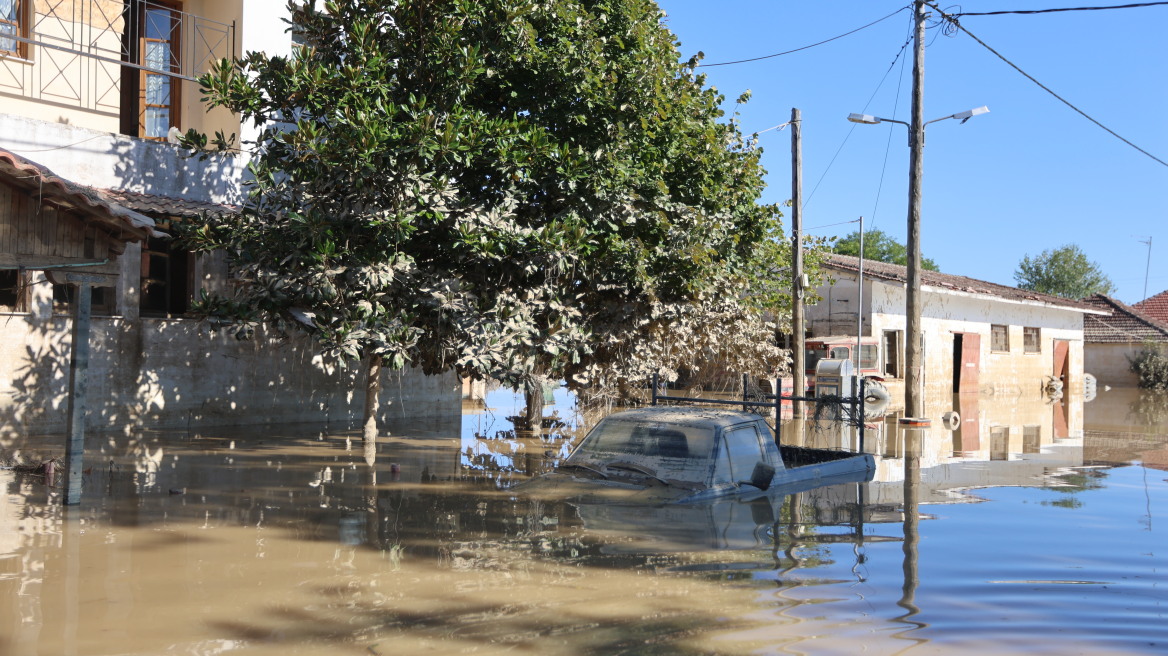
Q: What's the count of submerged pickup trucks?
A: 1